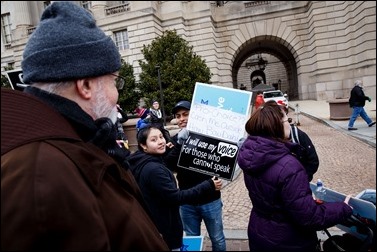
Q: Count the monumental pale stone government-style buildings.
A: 1